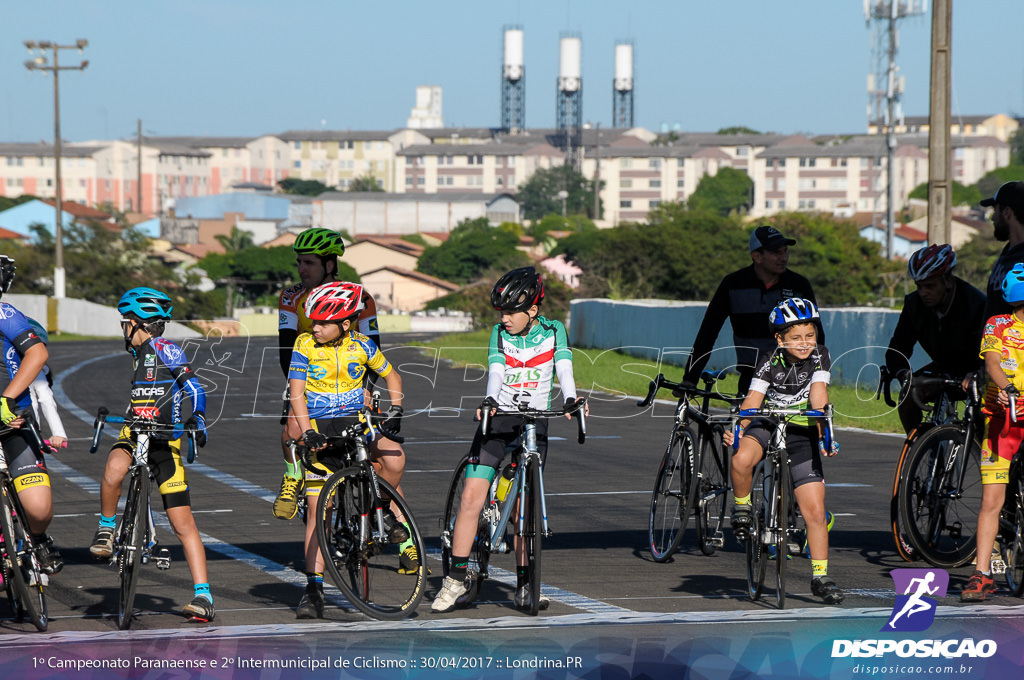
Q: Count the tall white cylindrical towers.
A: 3